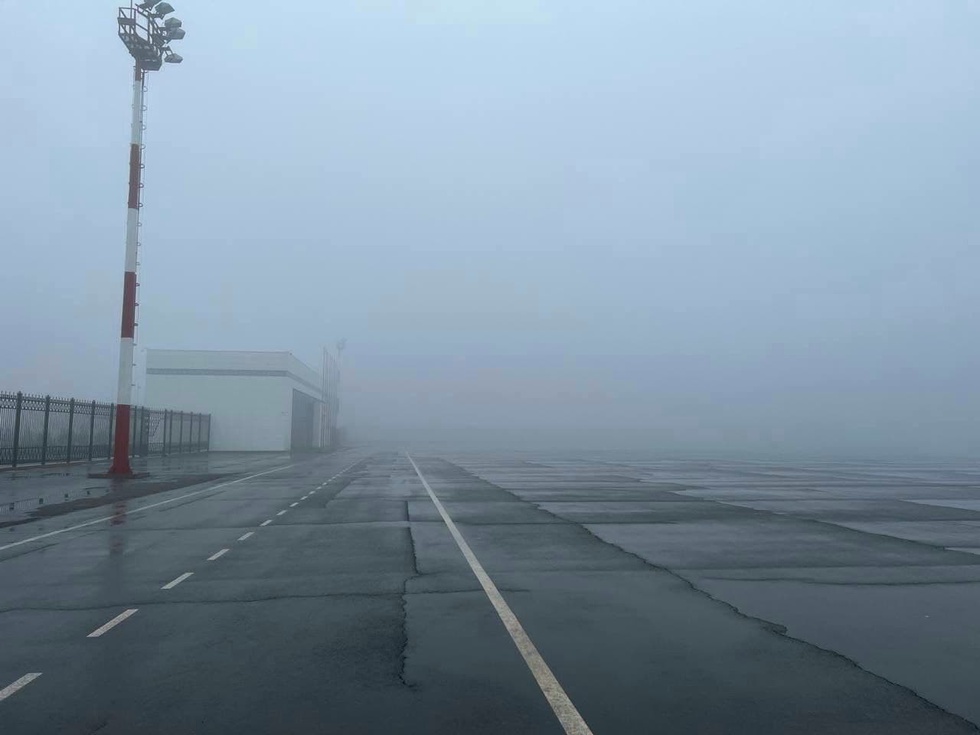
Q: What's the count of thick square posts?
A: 13